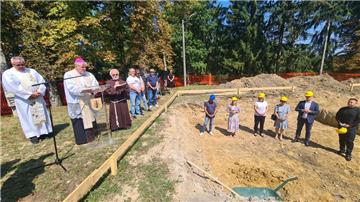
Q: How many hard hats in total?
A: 6